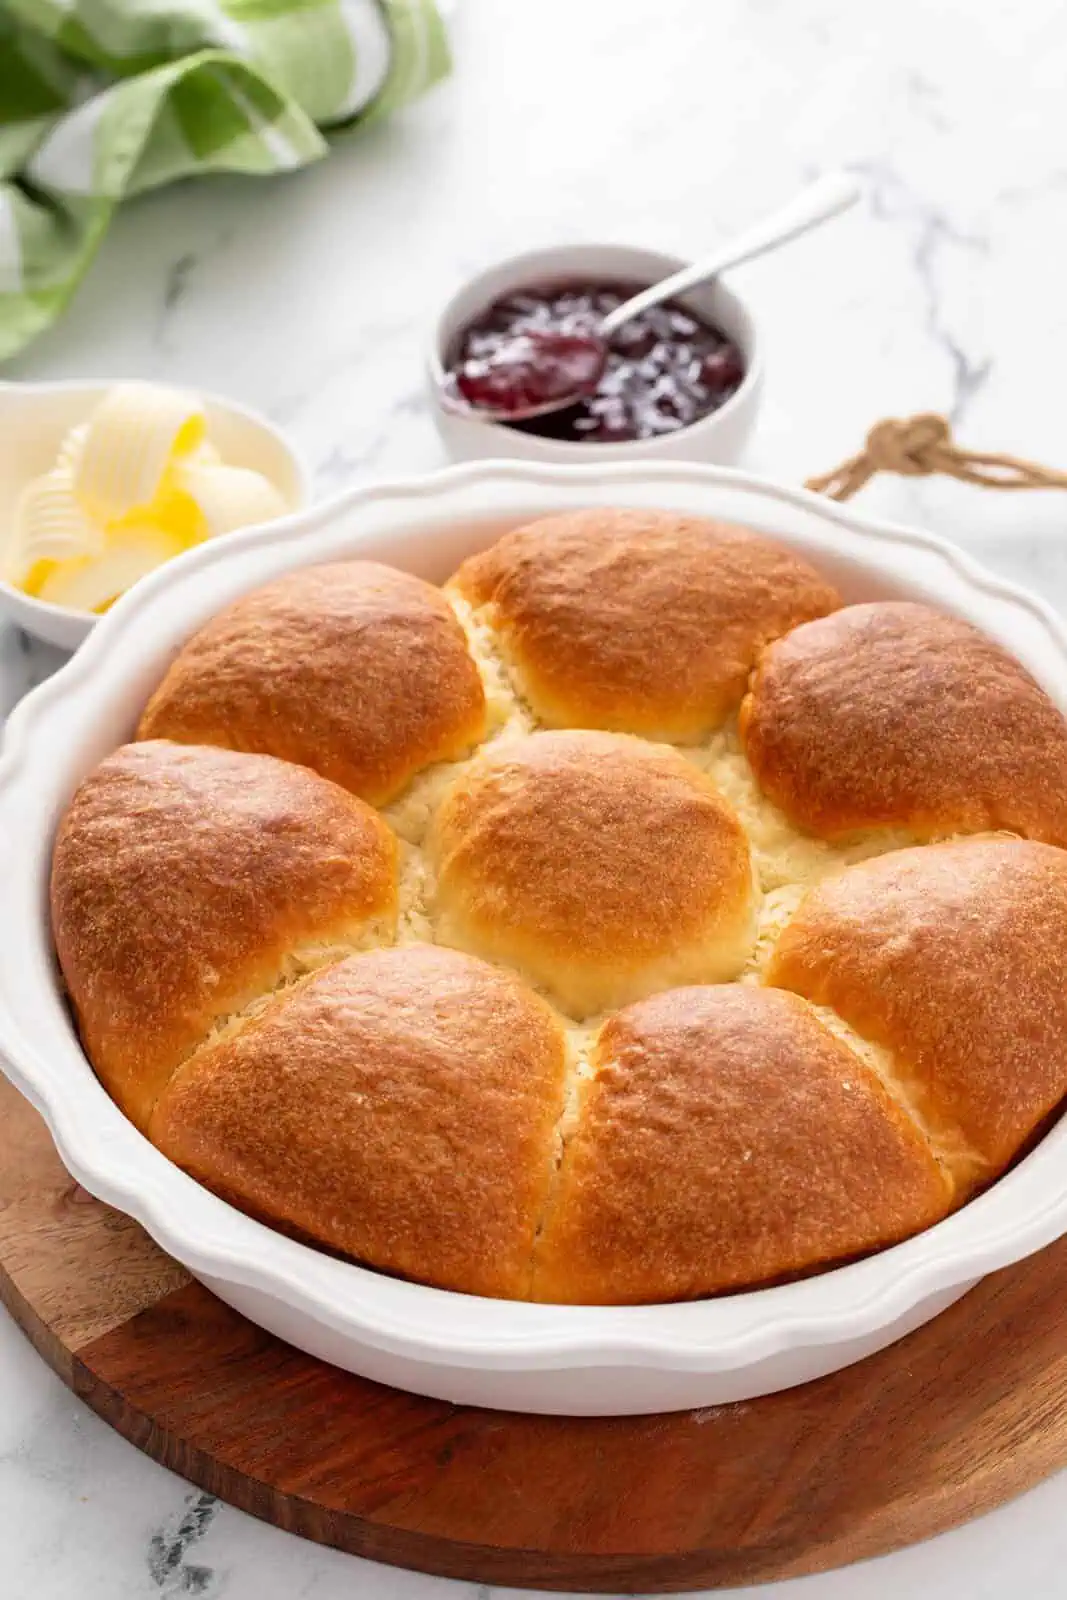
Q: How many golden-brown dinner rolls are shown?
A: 8